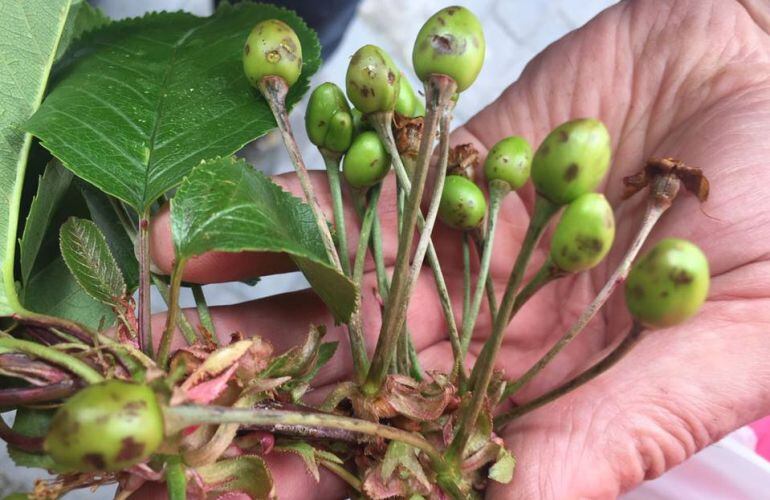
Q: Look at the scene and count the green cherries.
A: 12